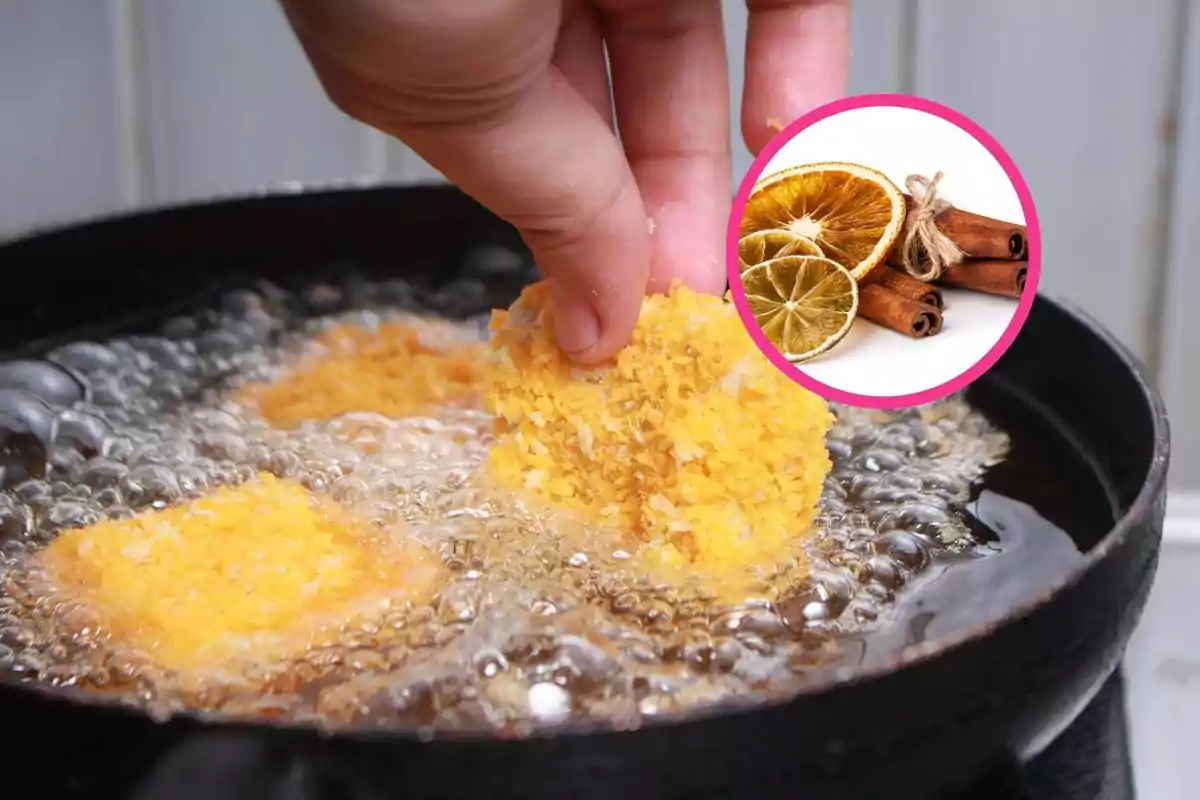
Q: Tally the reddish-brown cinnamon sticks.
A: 4